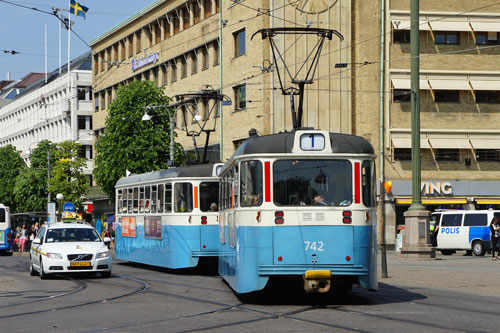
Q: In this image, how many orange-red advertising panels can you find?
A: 1